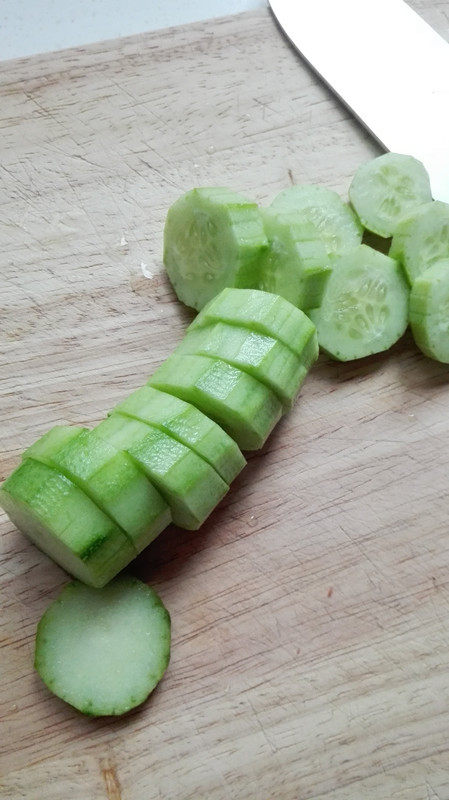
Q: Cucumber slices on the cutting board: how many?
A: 15